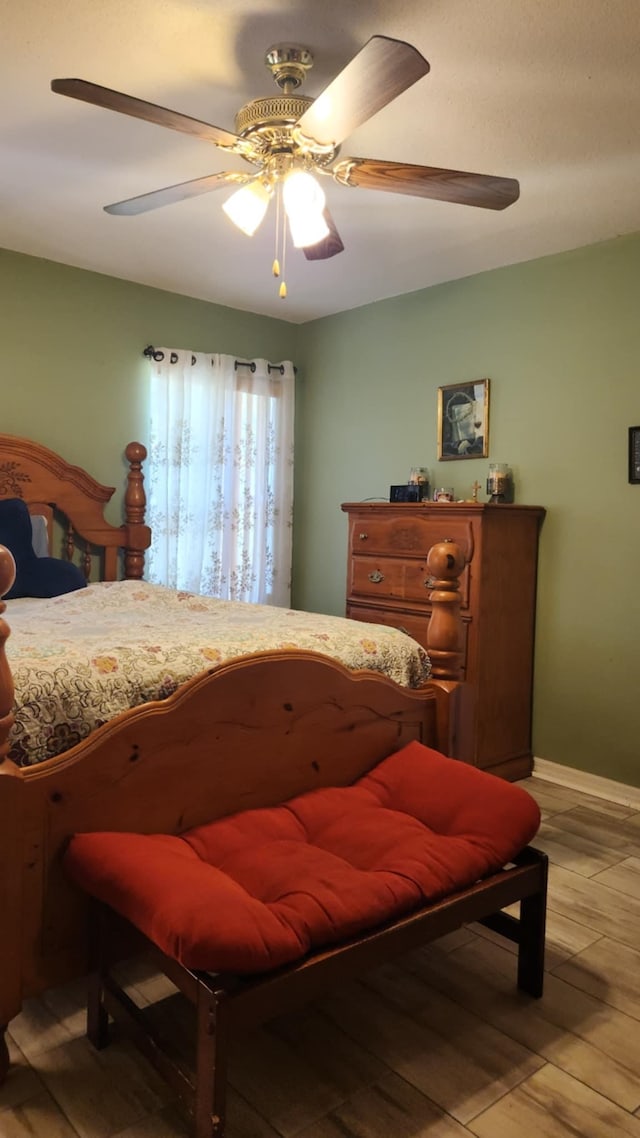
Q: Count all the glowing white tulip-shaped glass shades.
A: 3